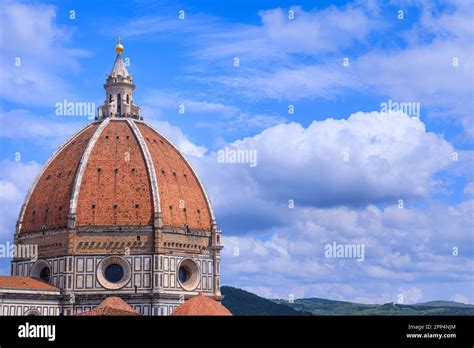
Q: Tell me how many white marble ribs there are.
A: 4